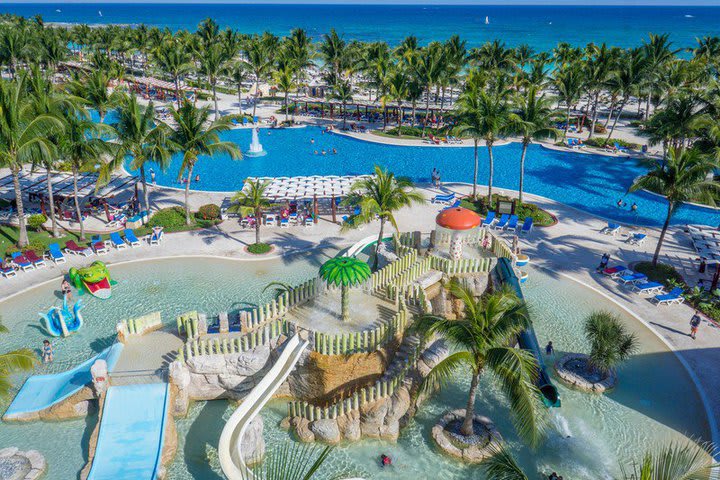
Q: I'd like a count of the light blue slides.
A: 2